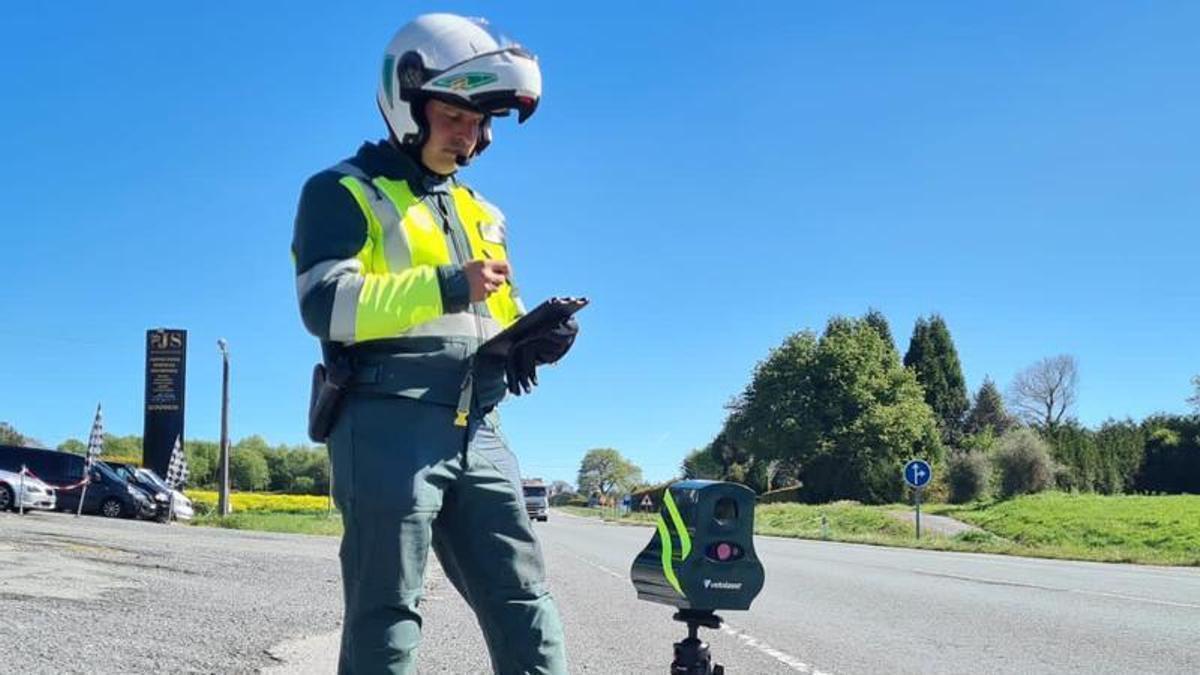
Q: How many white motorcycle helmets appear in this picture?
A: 1